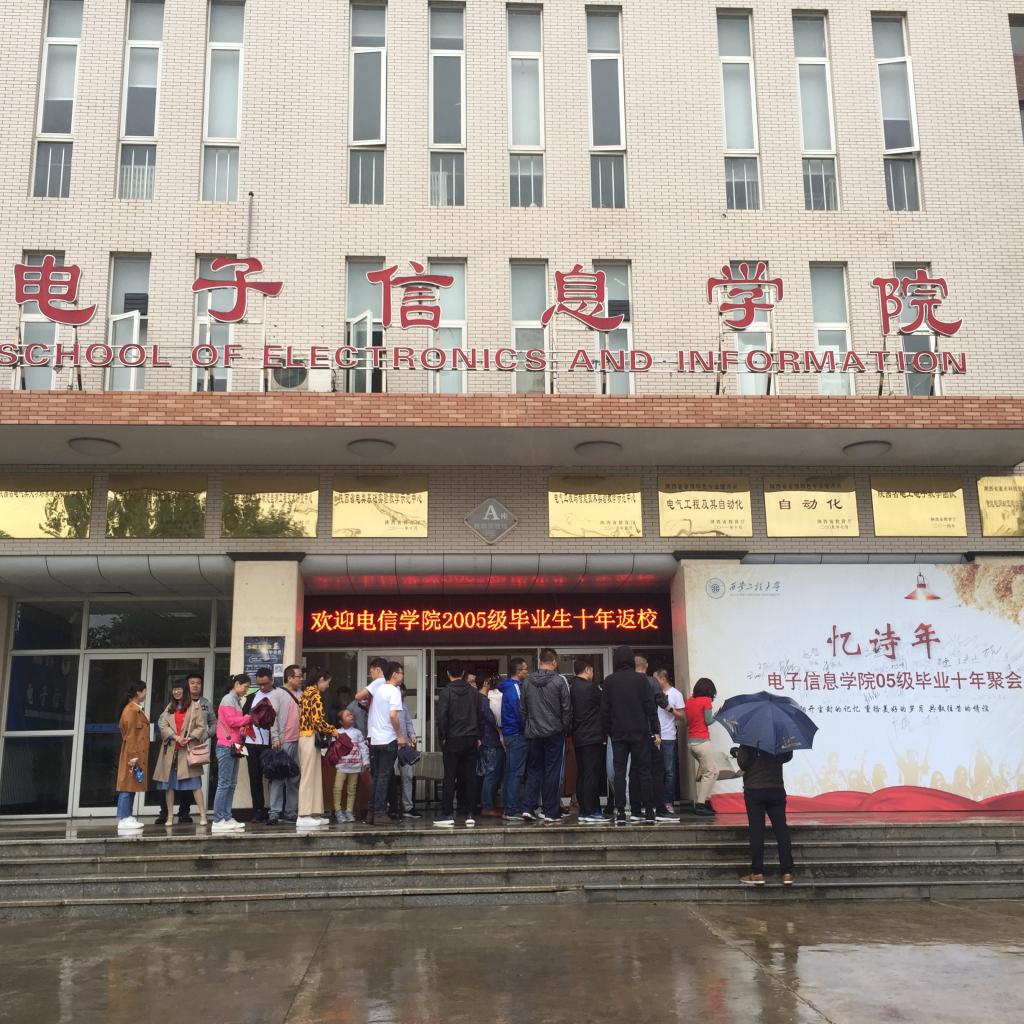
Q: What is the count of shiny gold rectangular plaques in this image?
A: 9